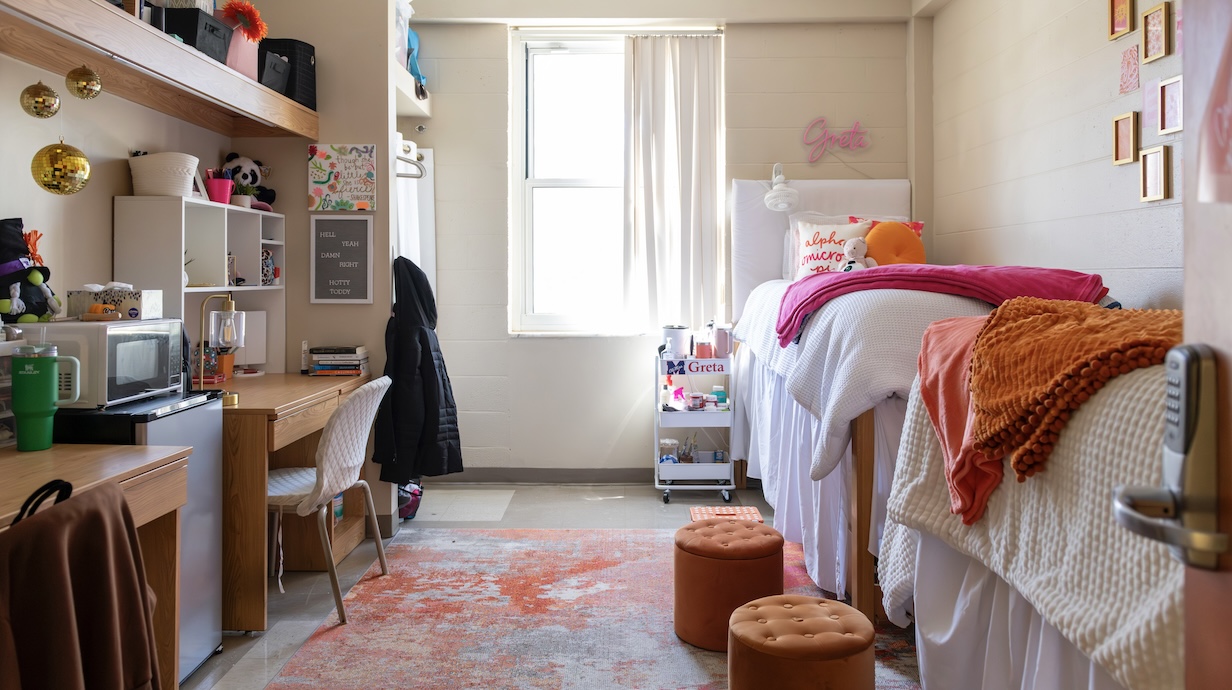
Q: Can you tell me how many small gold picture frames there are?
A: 5